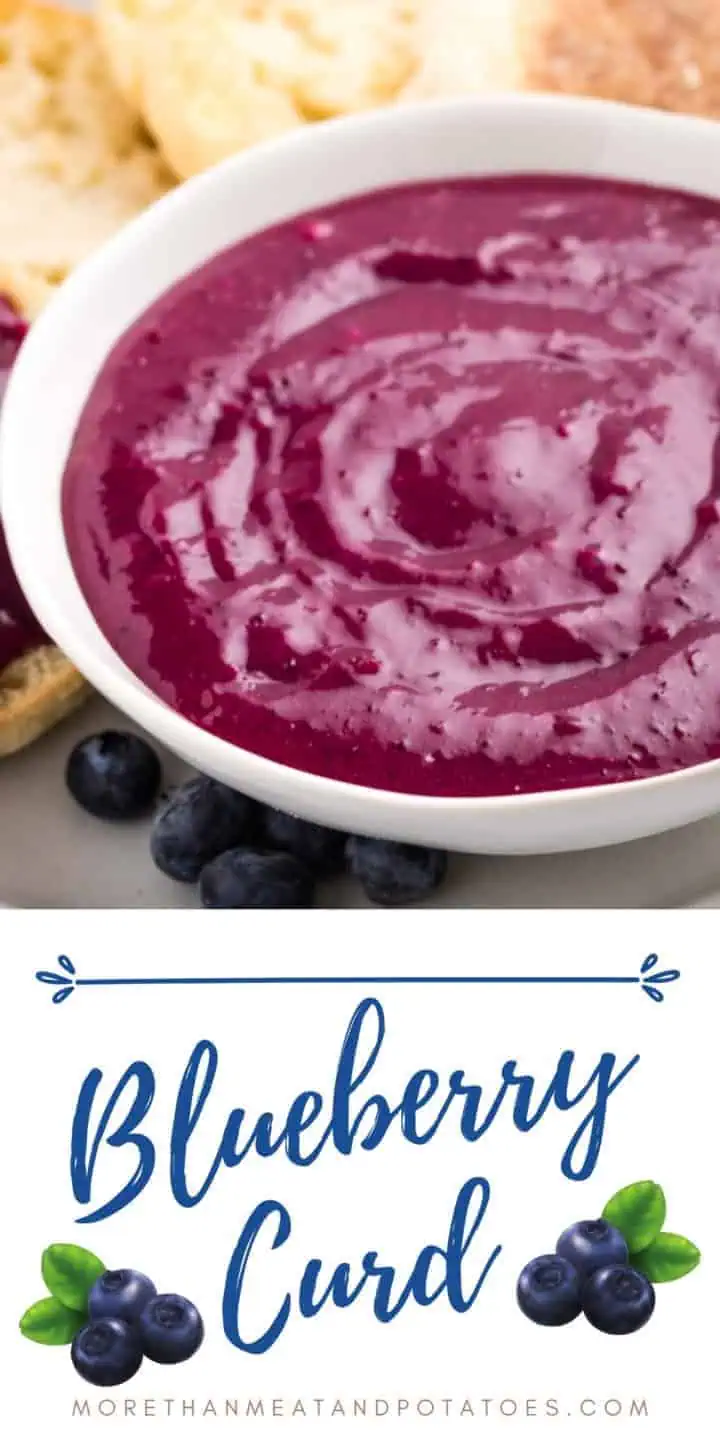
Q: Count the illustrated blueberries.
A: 6